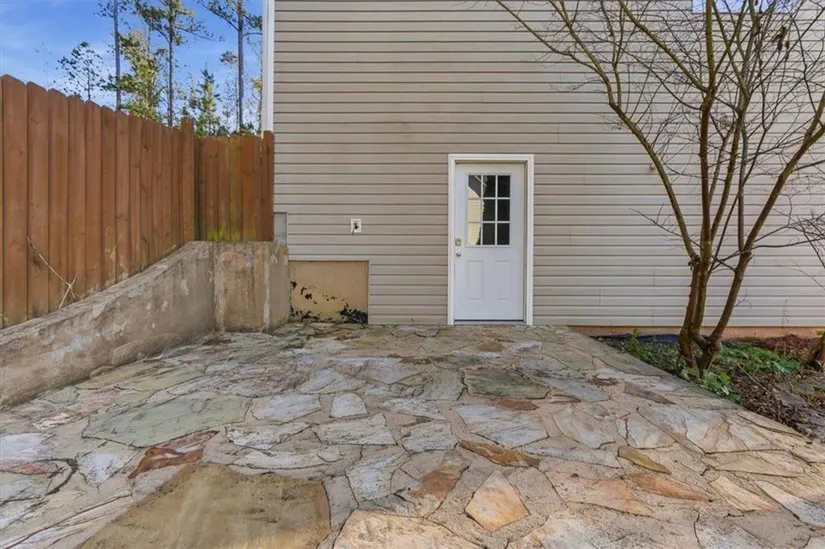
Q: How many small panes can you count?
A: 9